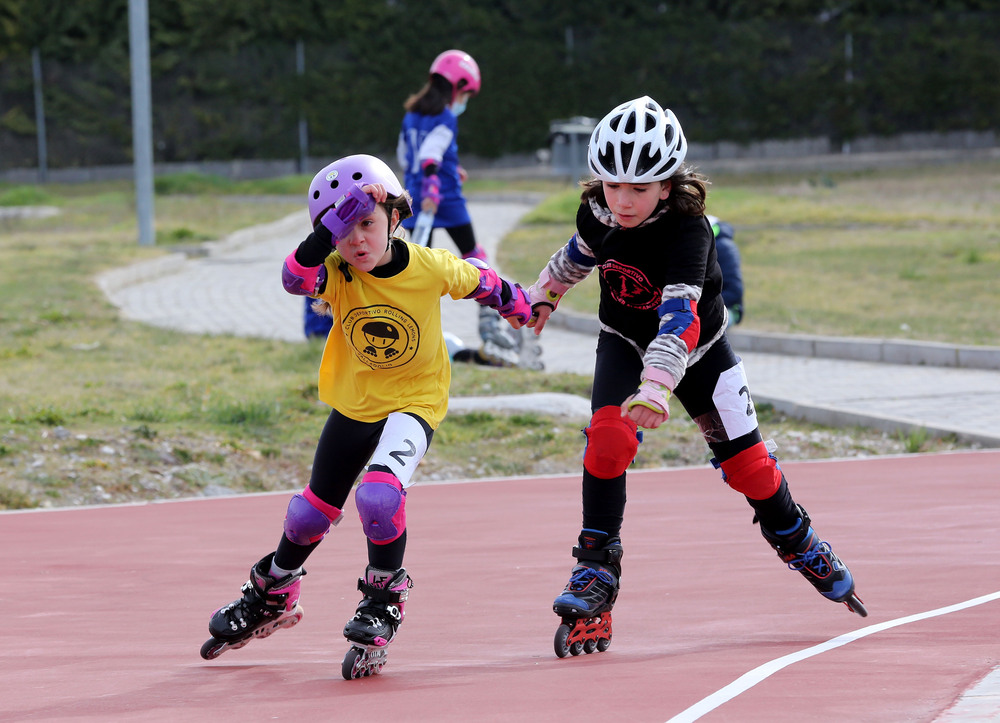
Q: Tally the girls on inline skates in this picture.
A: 3